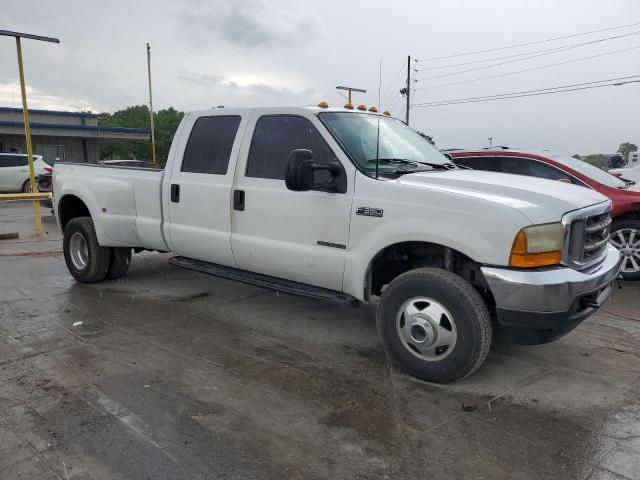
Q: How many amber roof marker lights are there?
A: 5